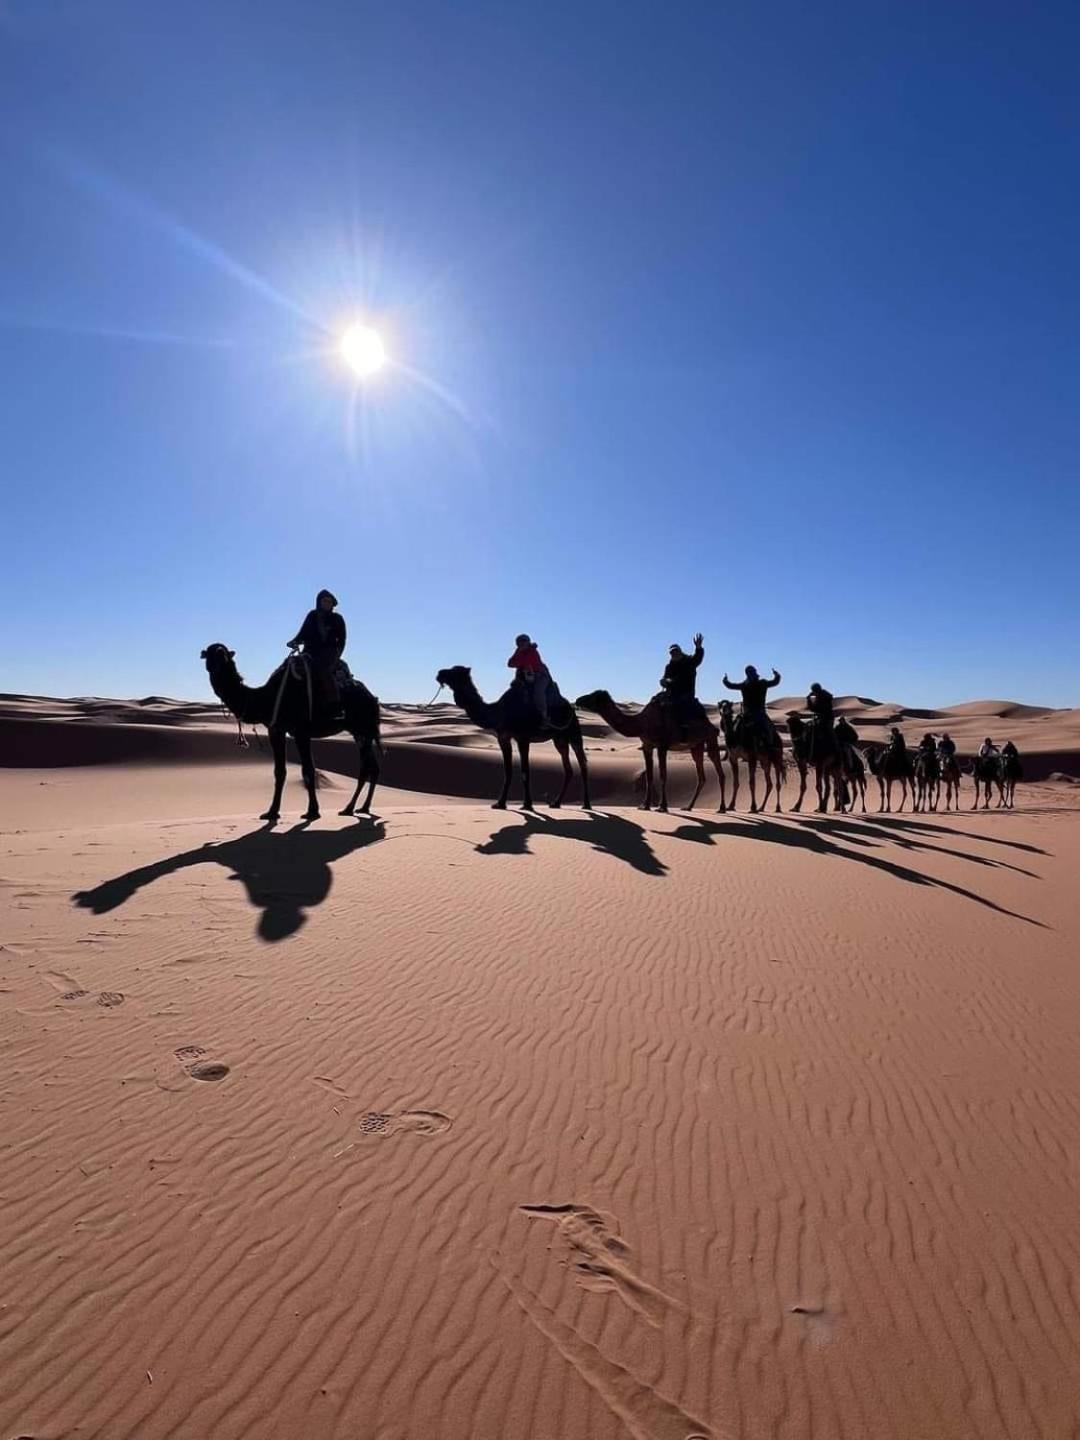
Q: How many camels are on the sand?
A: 11